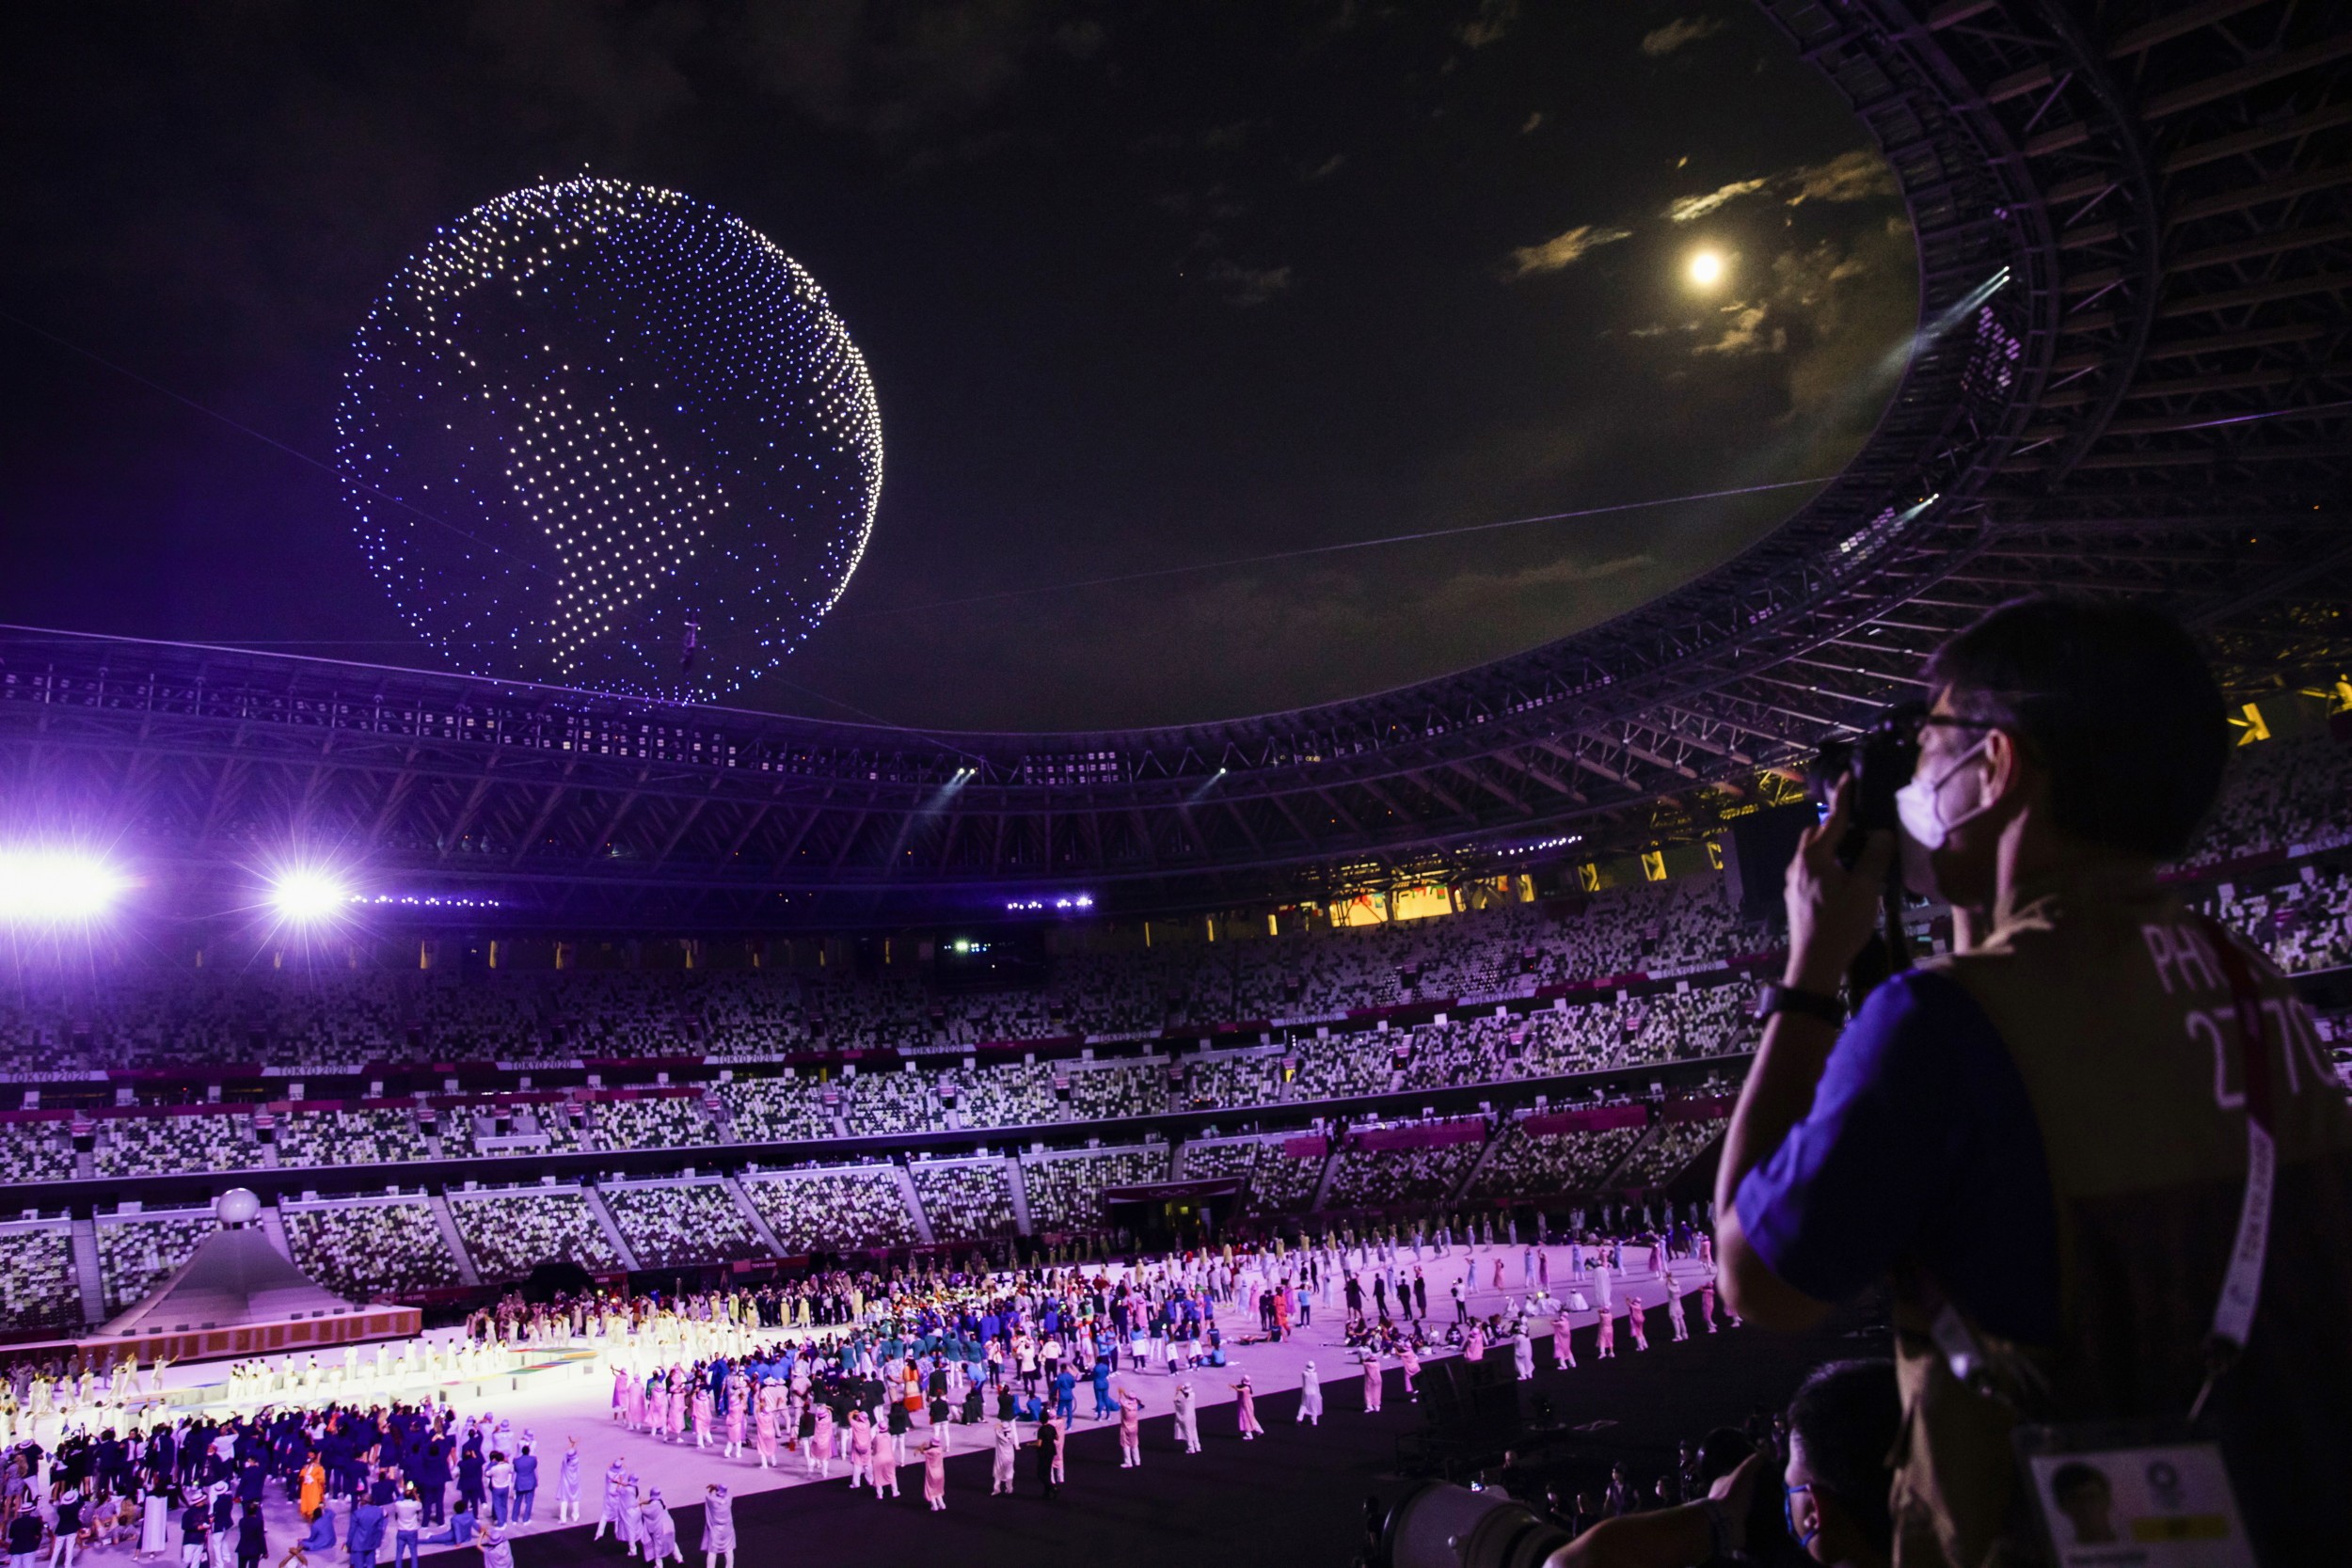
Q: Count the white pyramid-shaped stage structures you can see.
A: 1